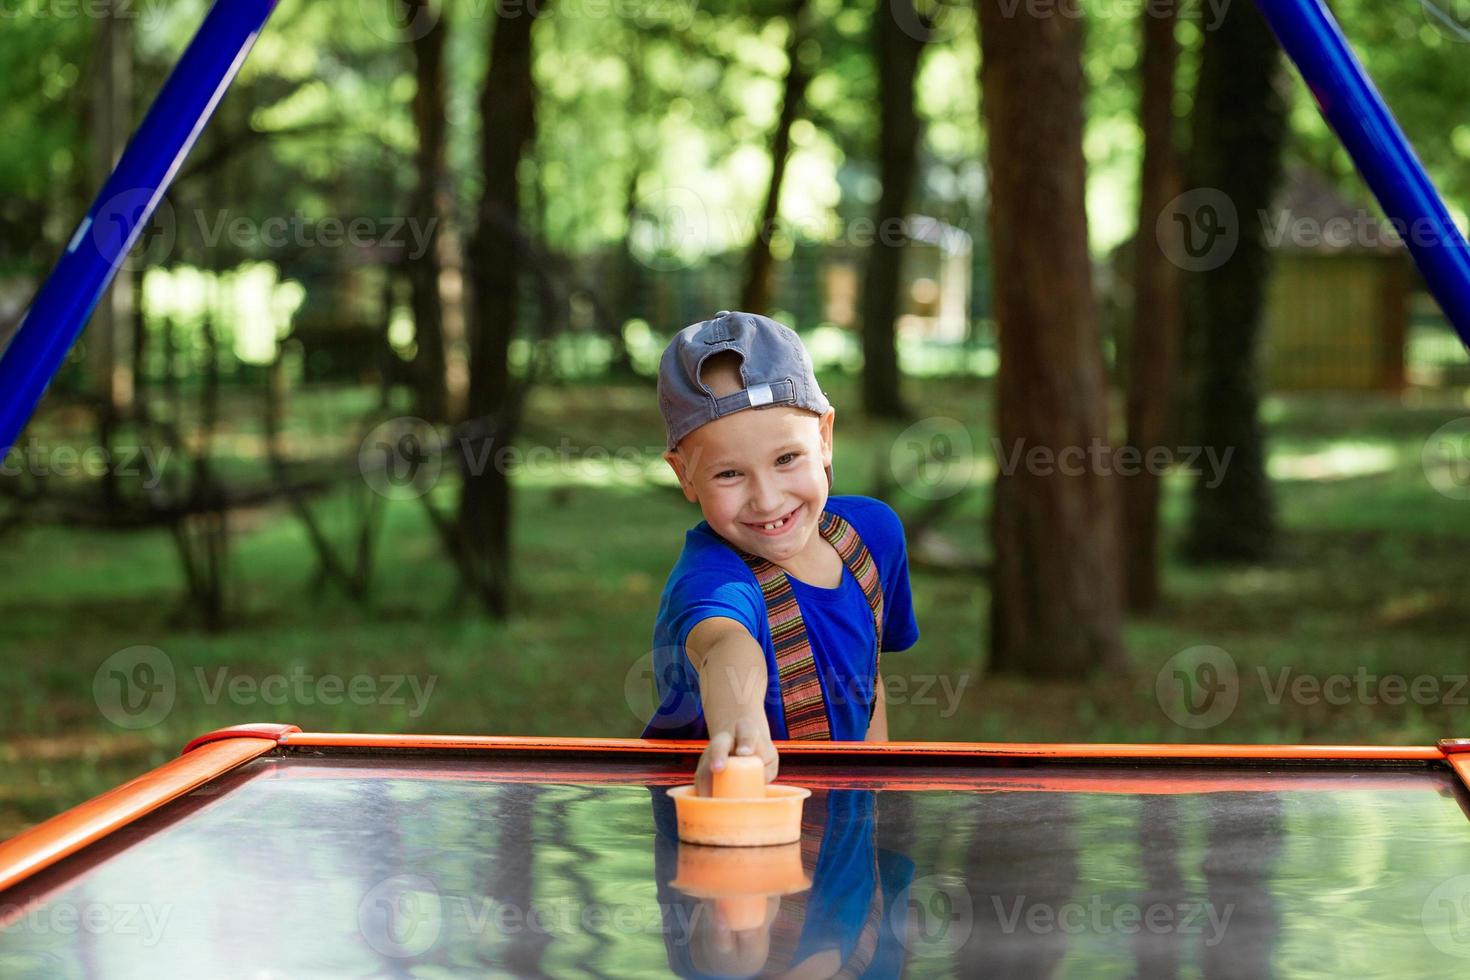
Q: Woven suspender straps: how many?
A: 2